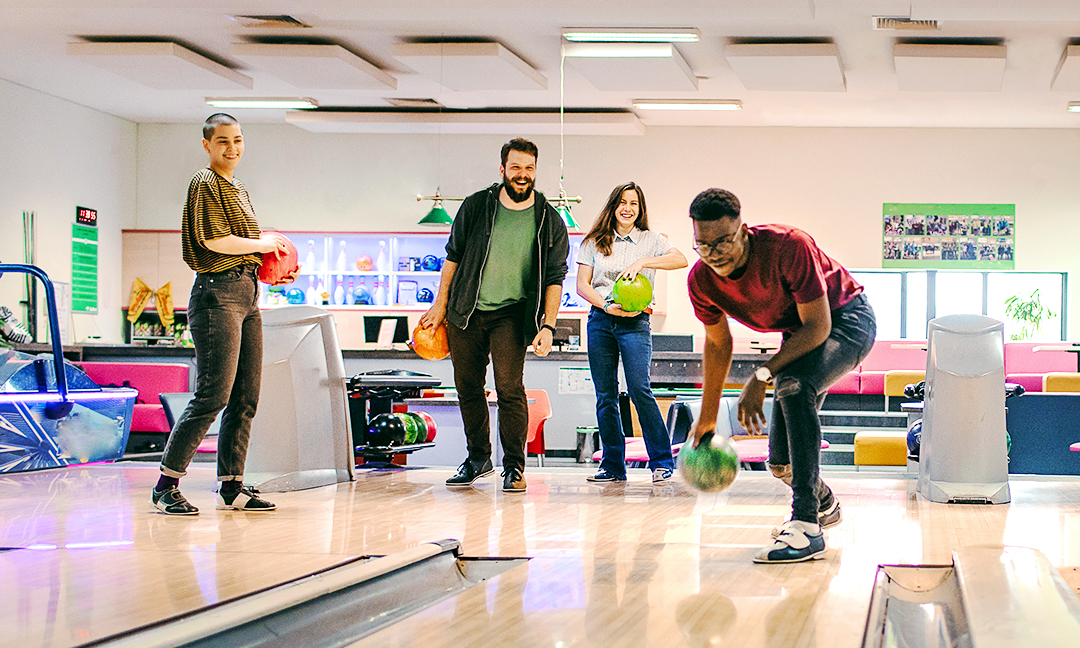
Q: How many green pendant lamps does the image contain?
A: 2